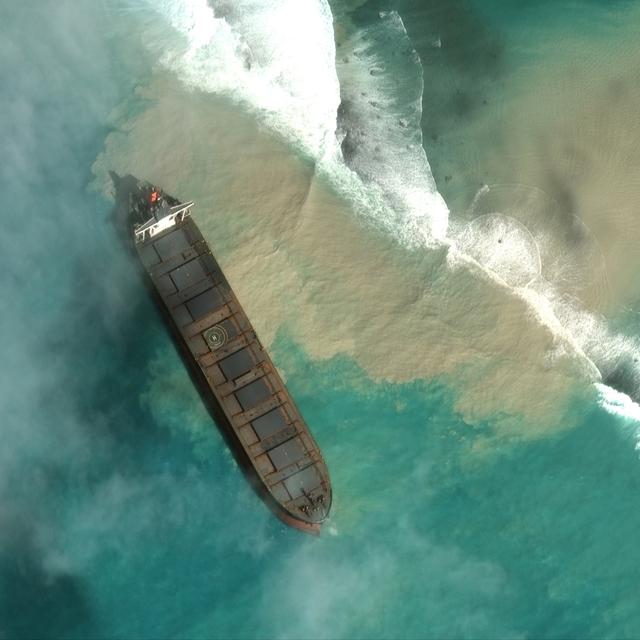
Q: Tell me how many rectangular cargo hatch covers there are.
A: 9